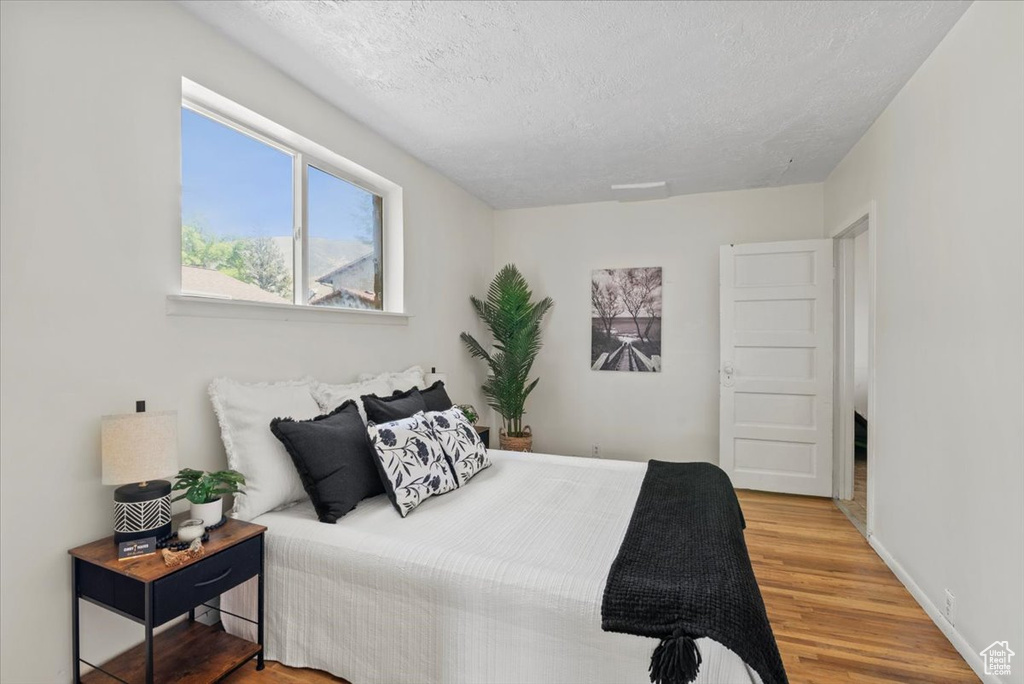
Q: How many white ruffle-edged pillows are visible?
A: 3